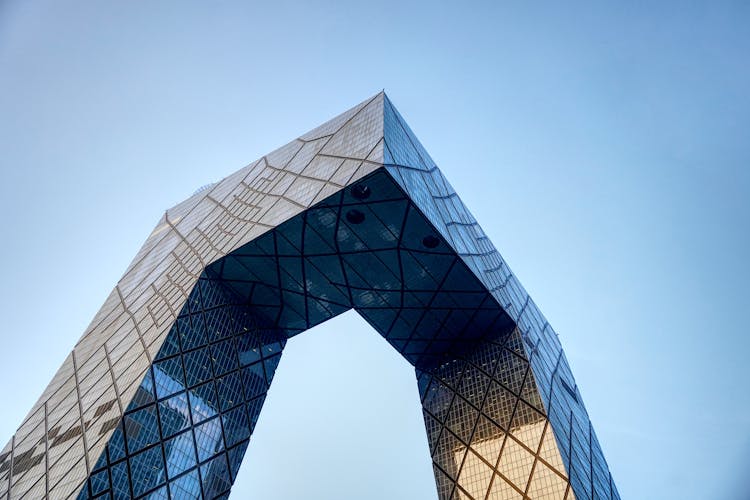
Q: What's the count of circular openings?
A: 3